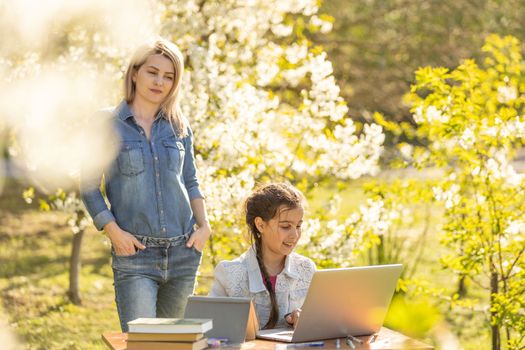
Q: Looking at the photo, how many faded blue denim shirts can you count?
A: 1